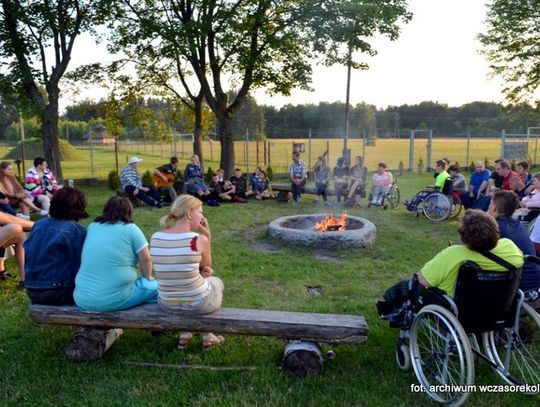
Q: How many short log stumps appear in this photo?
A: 2